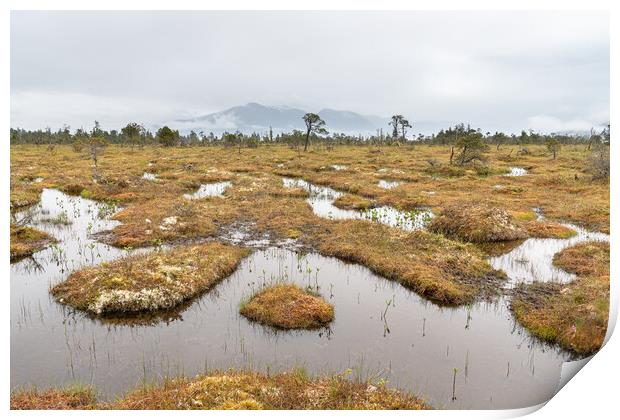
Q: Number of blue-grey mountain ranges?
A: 1